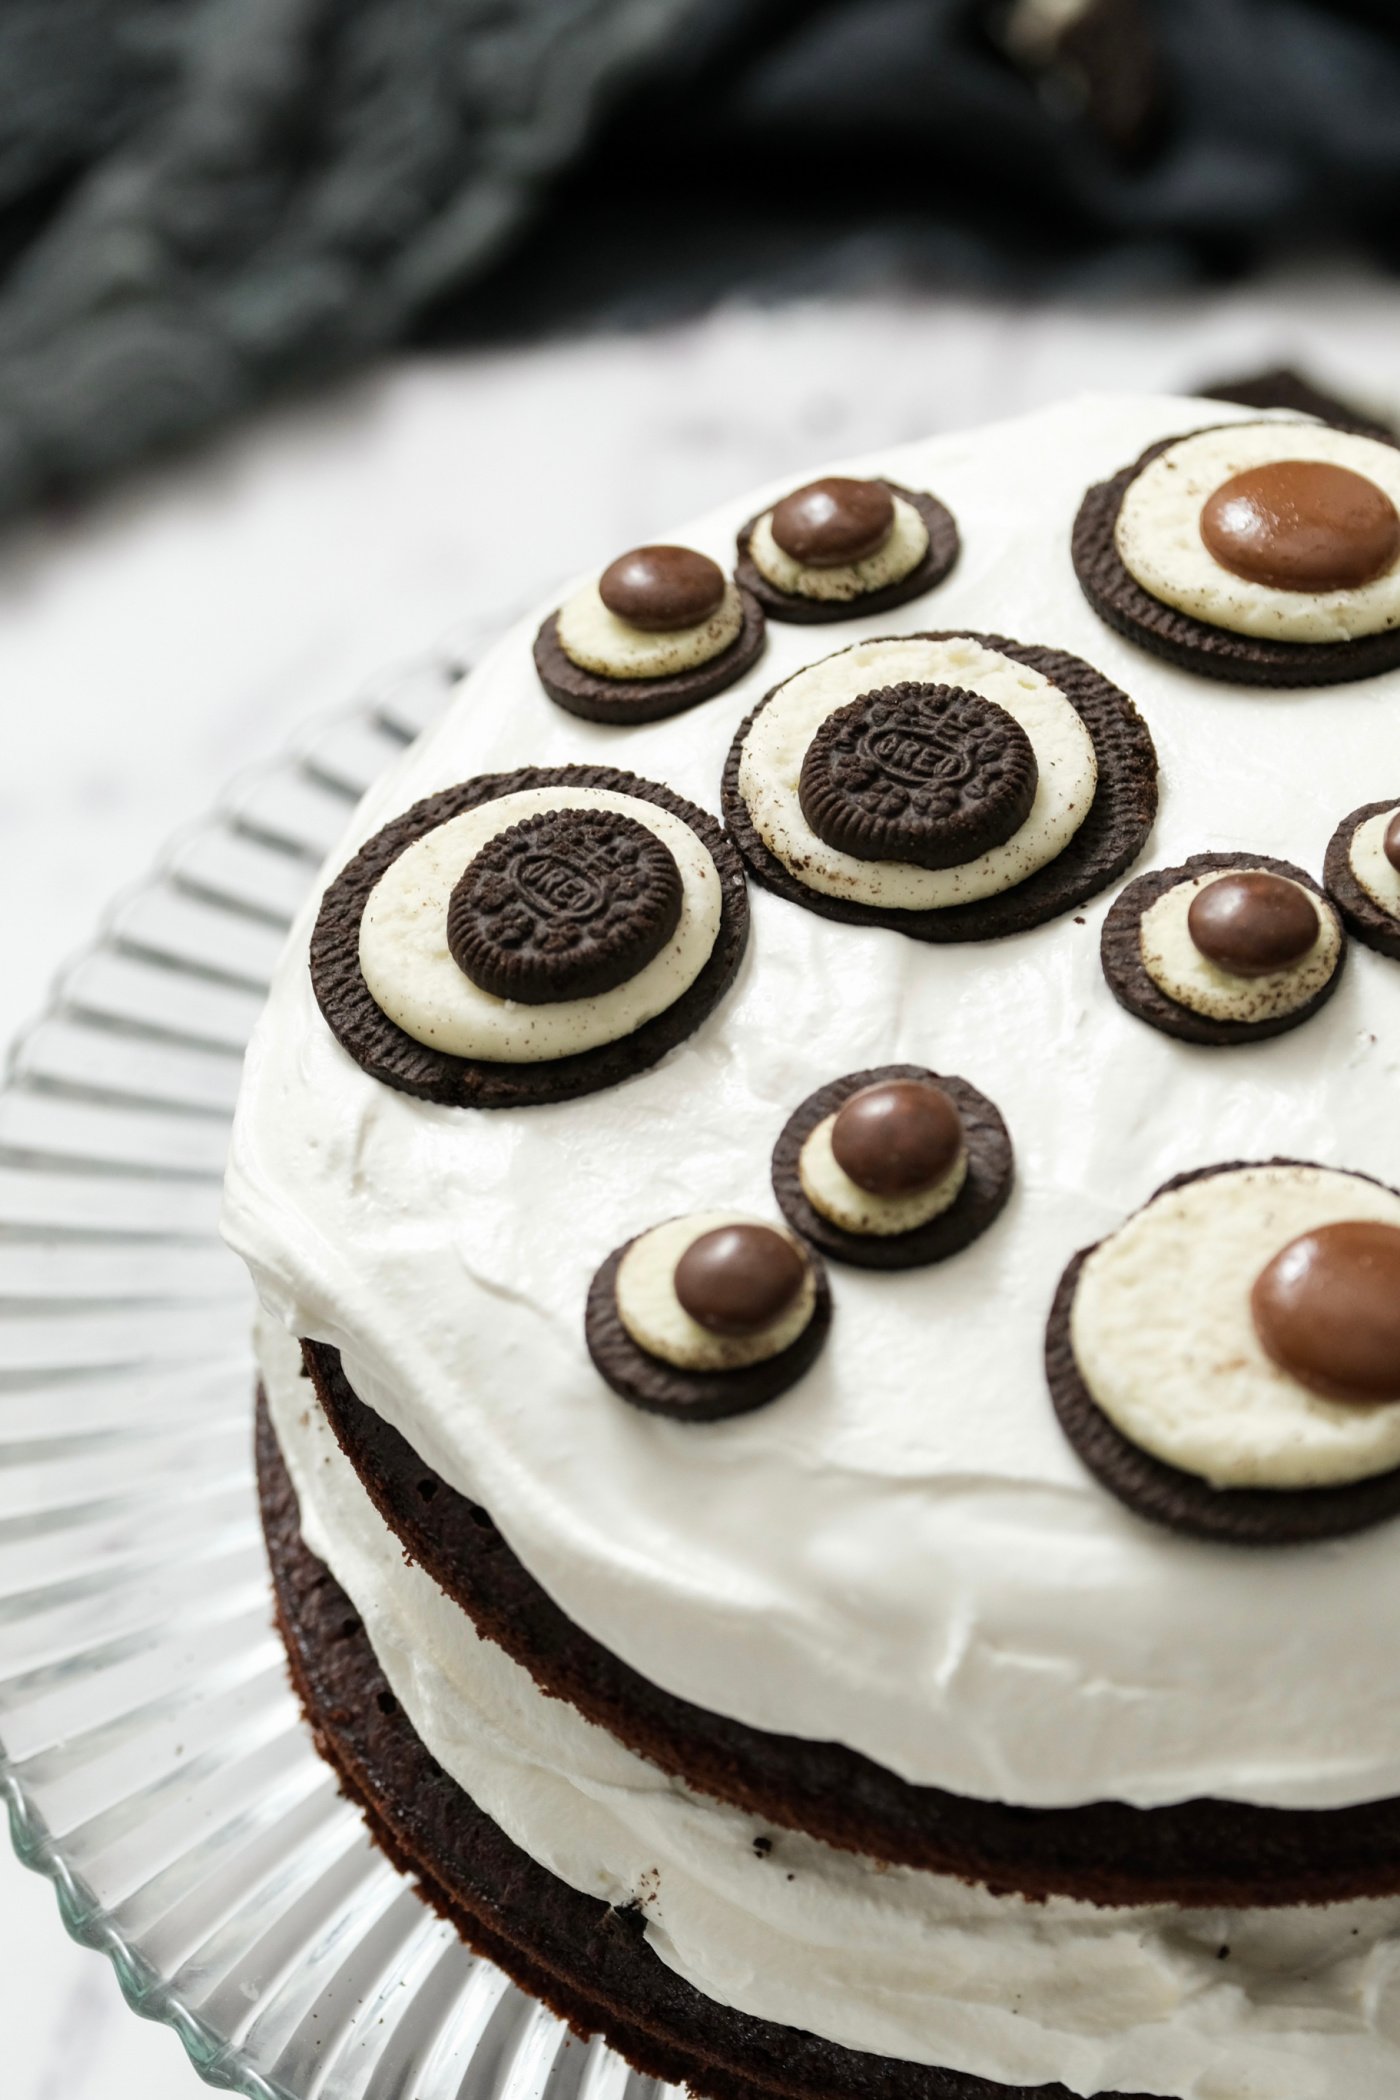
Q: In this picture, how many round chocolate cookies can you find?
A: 12